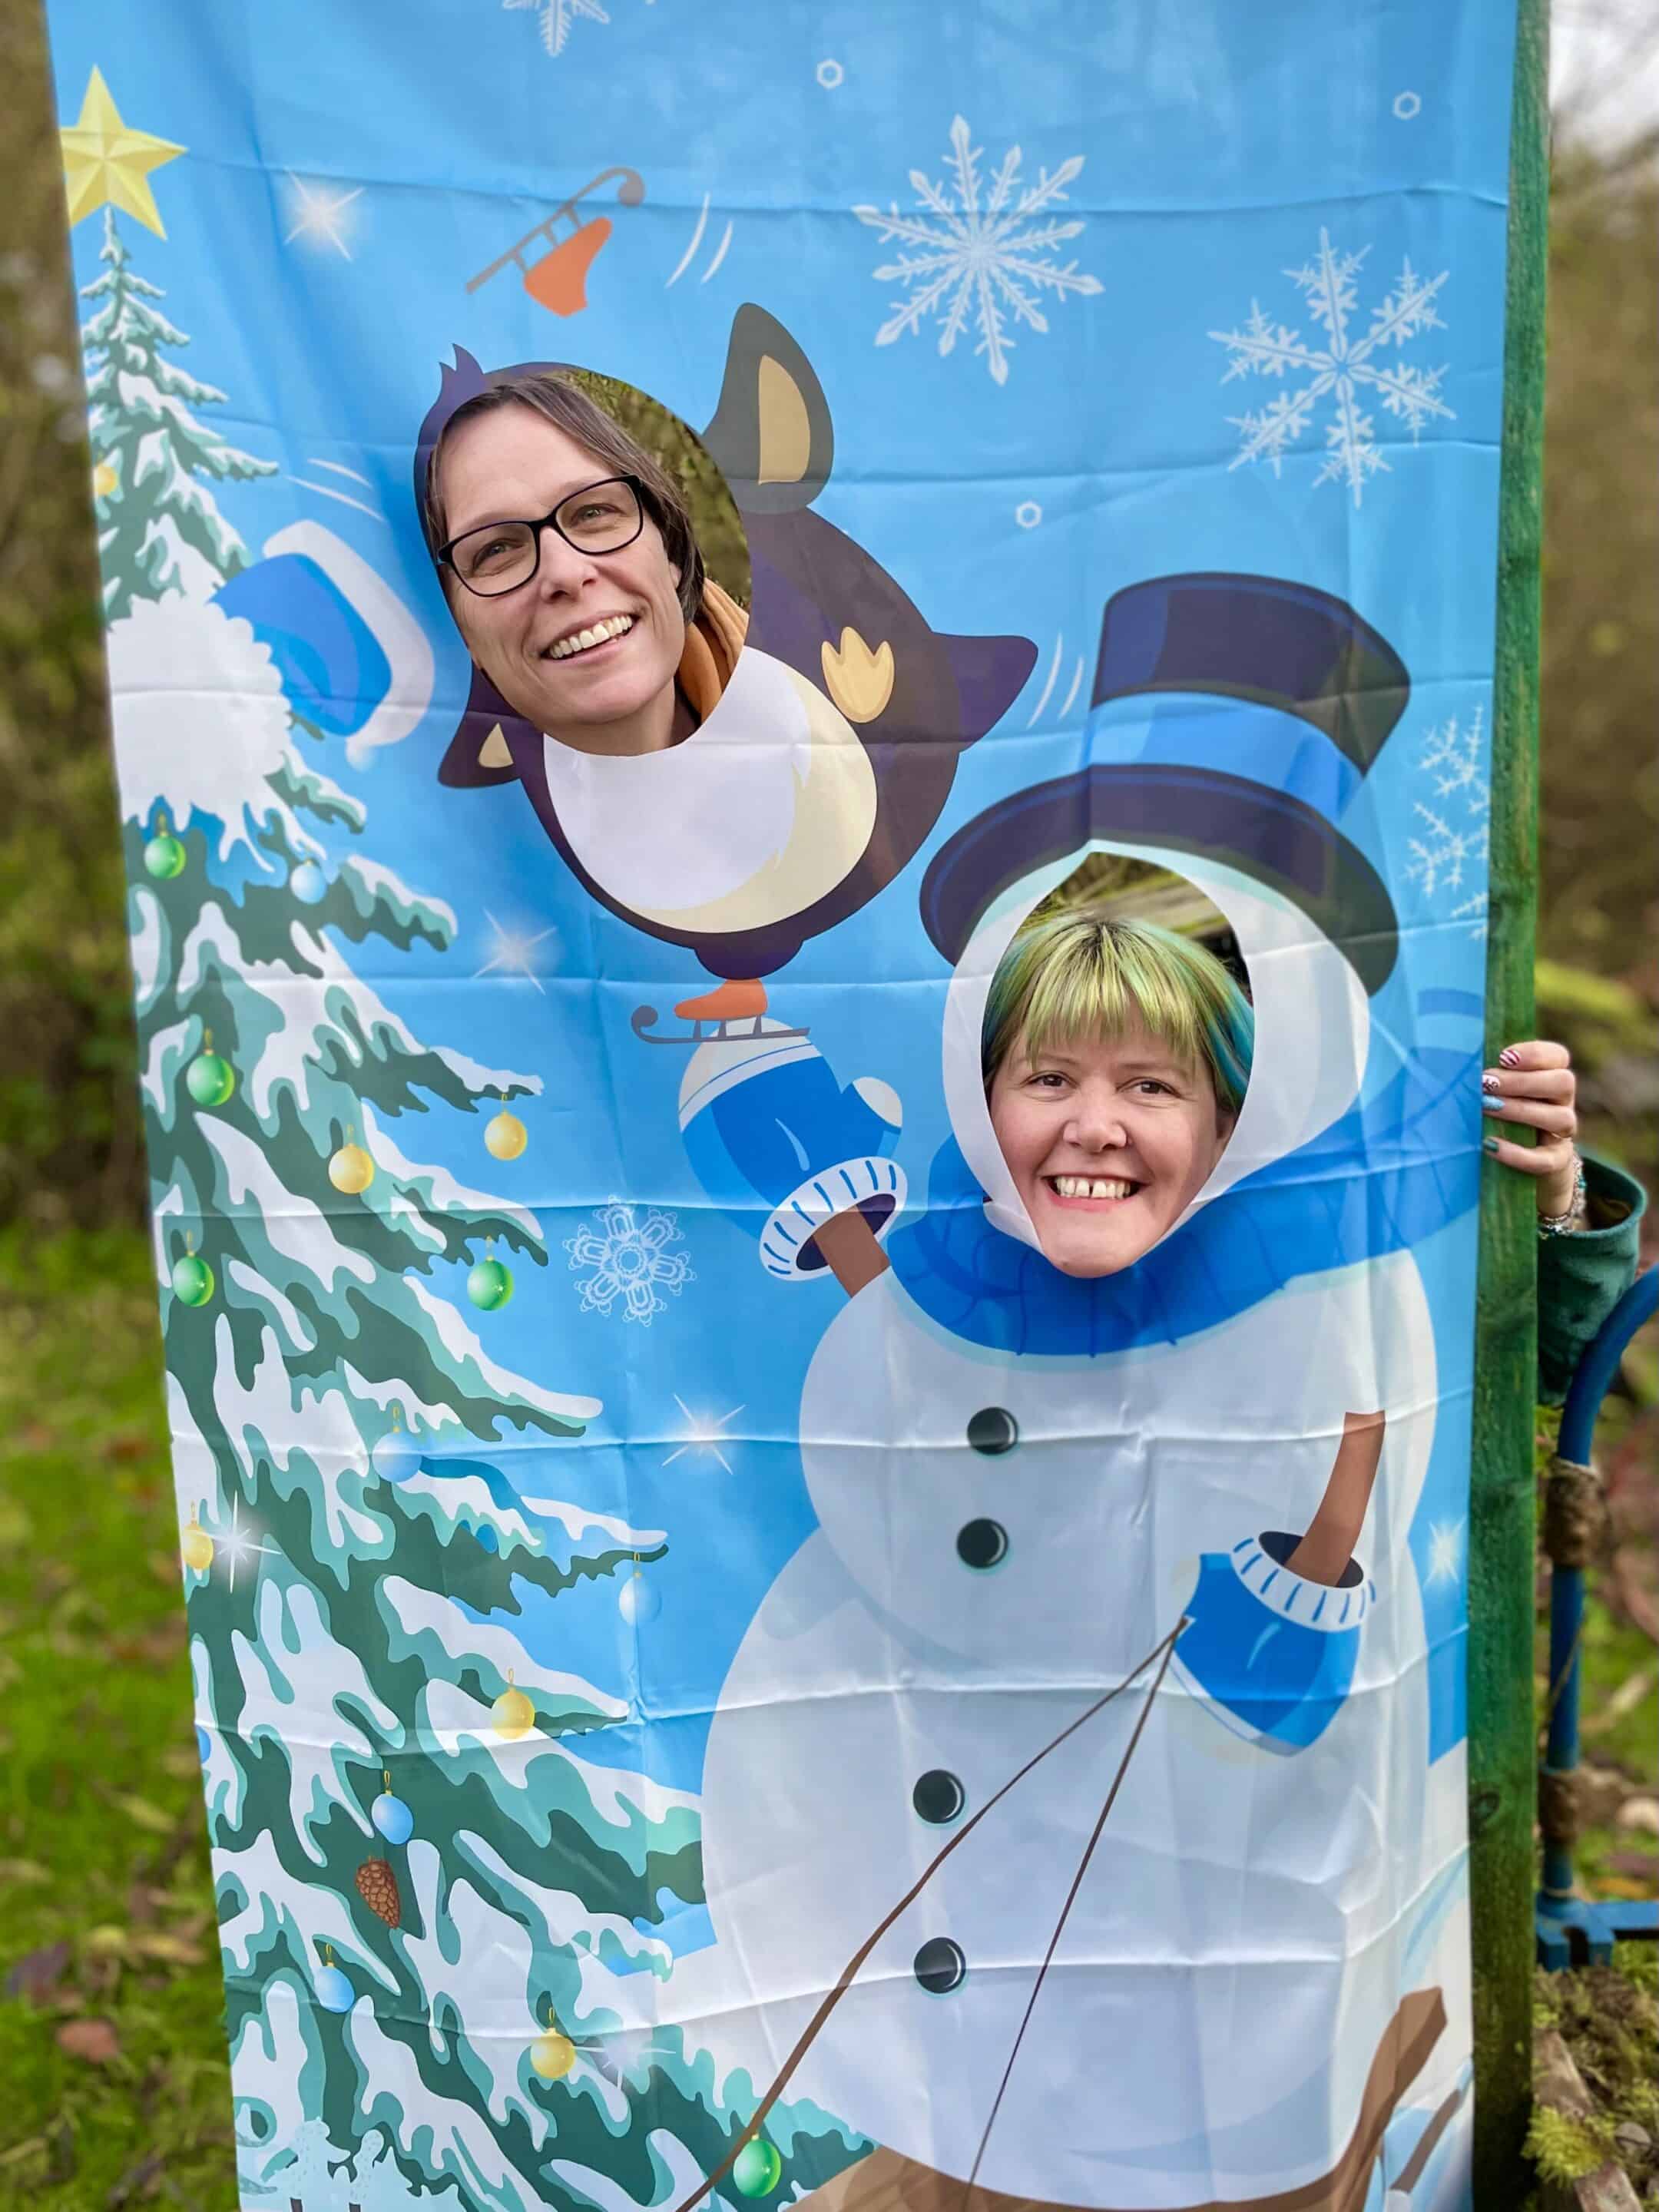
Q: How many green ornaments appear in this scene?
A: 5